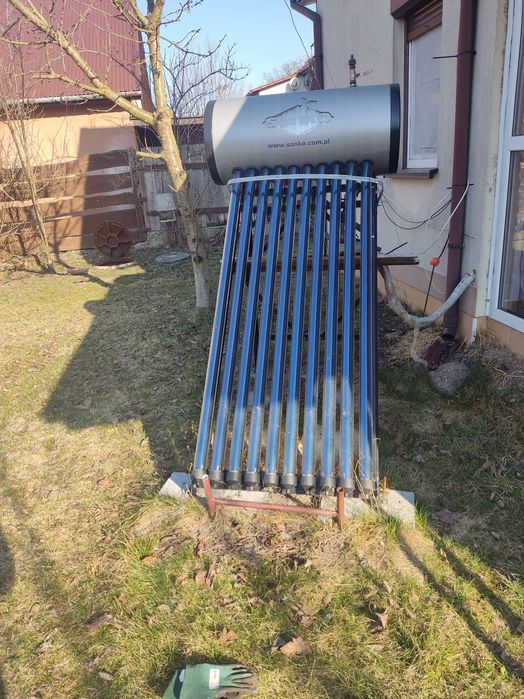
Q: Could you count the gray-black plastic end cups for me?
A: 10